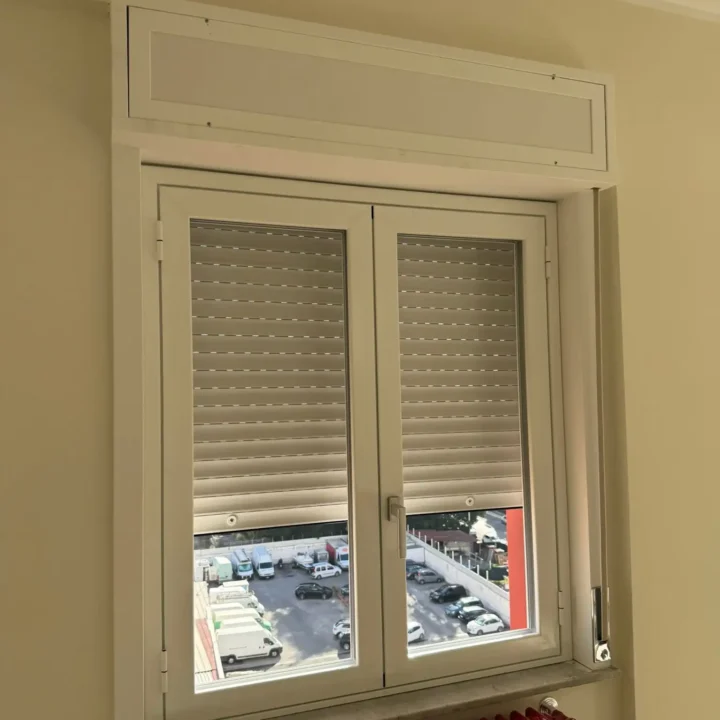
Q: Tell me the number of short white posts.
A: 12